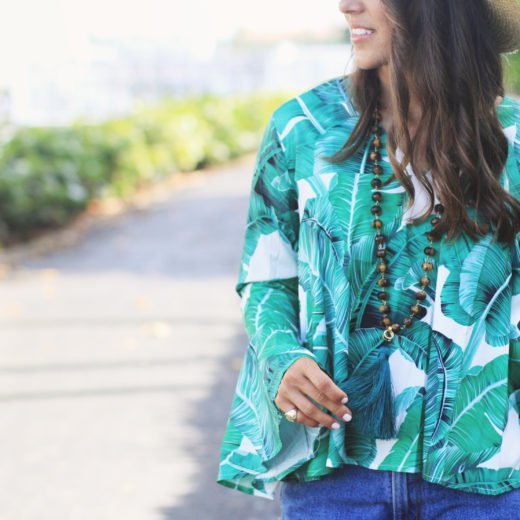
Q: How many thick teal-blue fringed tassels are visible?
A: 1